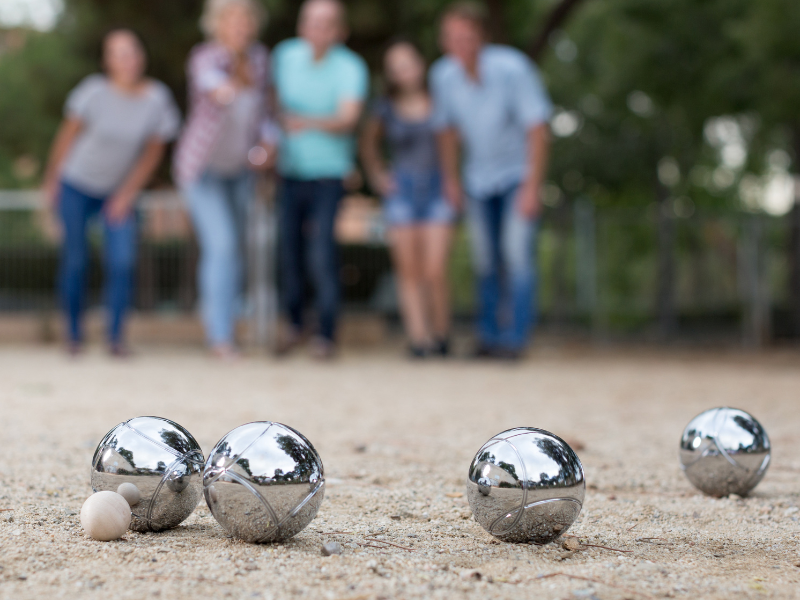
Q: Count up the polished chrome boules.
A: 4